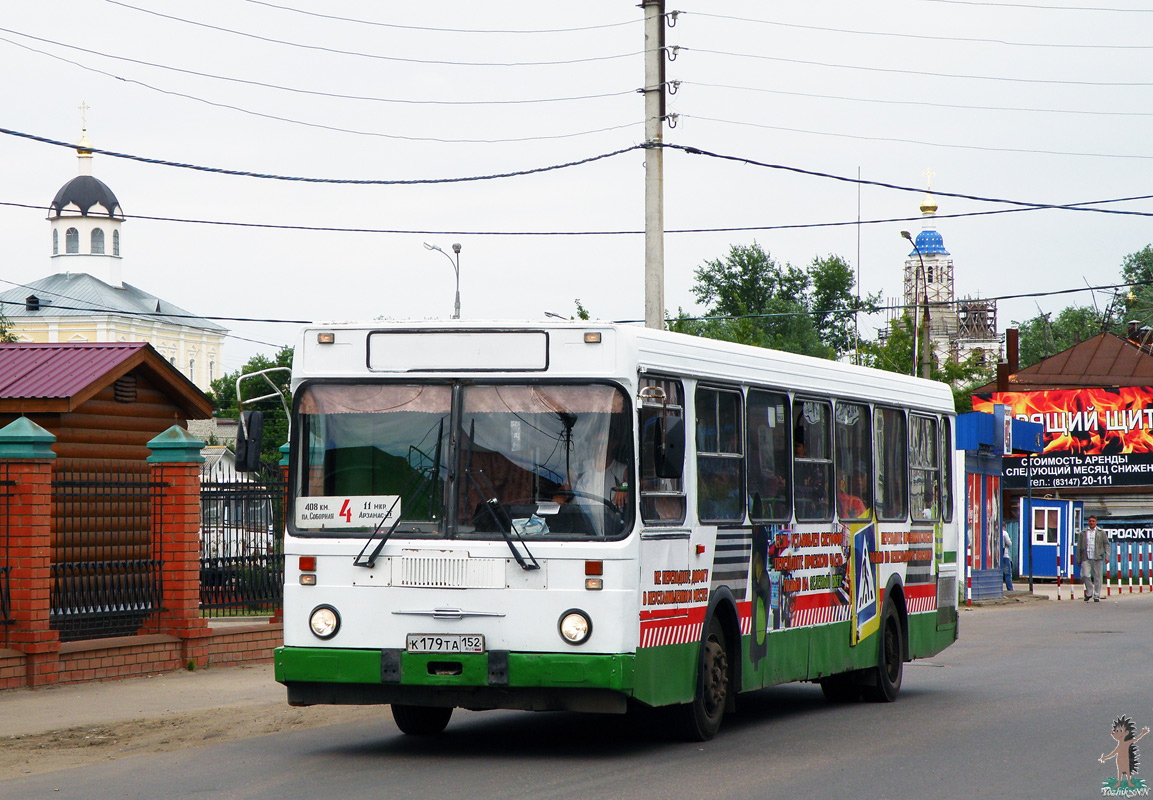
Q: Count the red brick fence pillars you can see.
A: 3